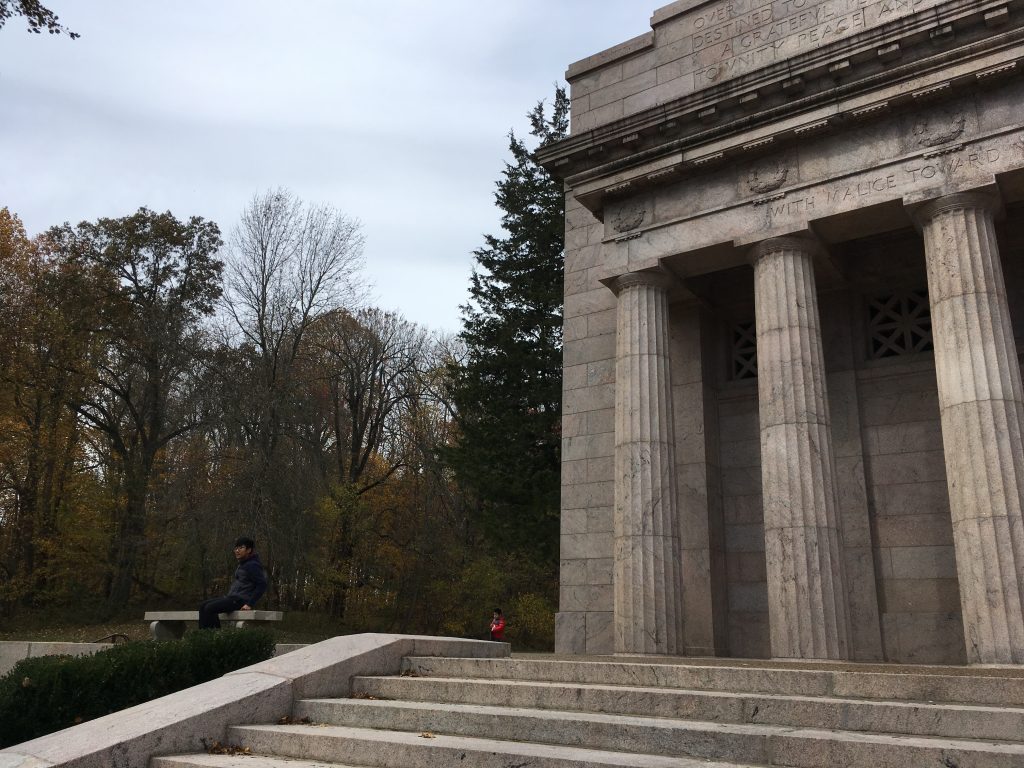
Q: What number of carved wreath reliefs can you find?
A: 3